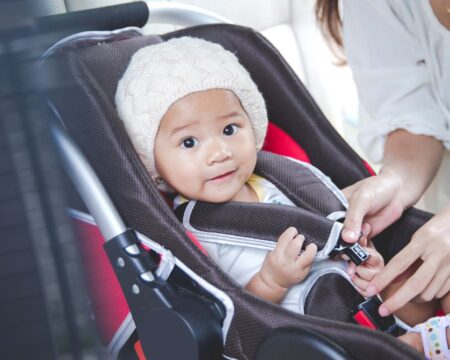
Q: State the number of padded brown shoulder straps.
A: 2